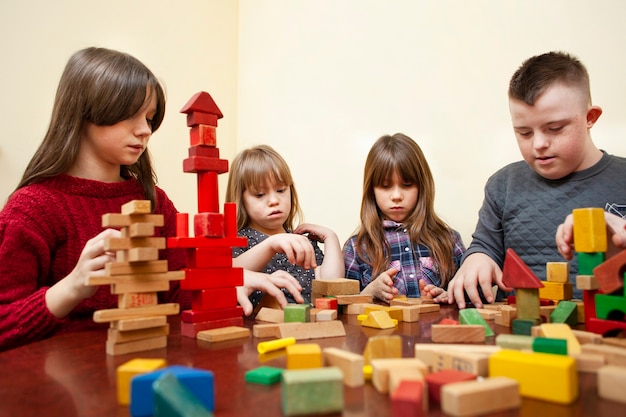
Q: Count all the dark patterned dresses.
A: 1